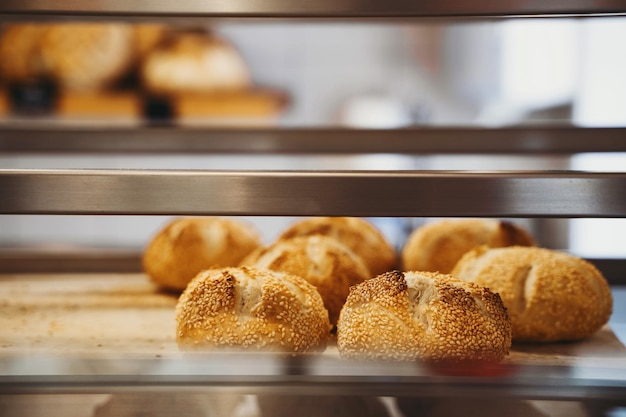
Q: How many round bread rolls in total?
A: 7